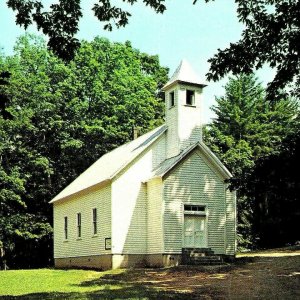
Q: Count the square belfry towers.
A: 1